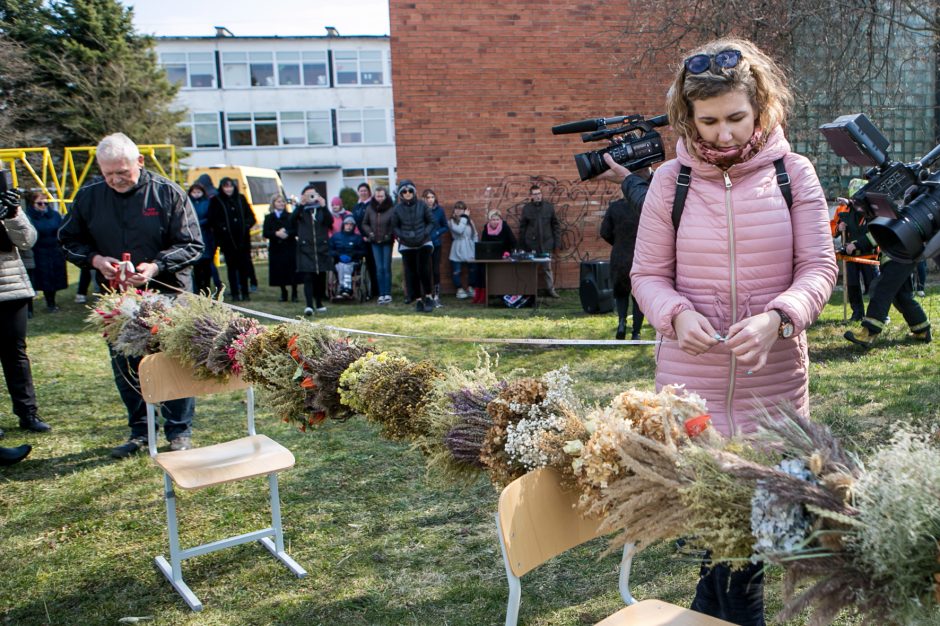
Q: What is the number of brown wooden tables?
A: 1